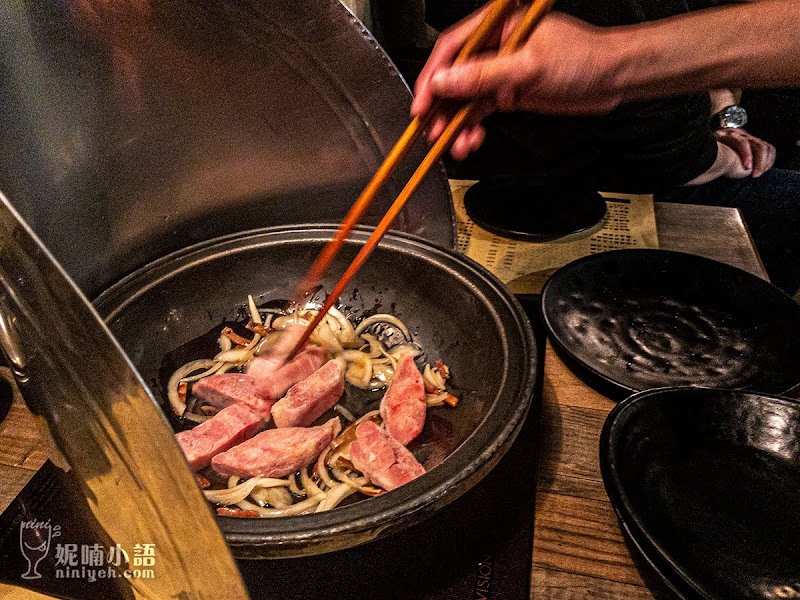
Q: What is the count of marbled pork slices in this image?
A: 7